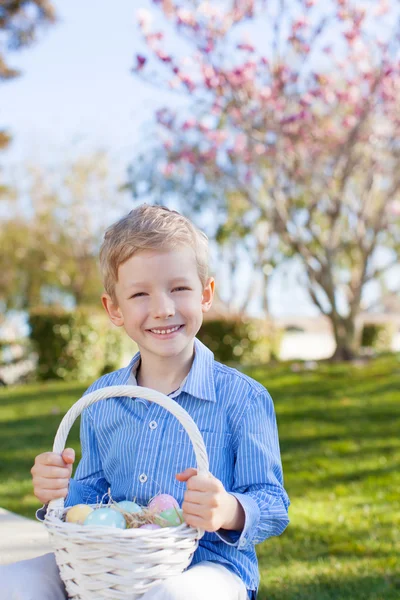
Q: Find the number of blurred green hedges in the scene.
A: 3